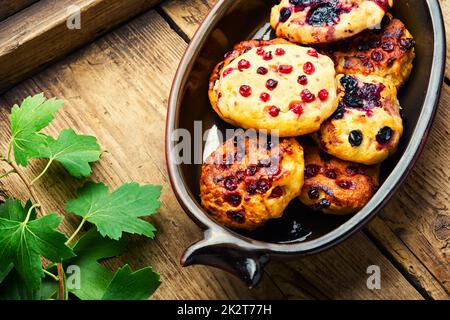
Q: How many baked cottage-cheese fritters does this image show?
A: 7